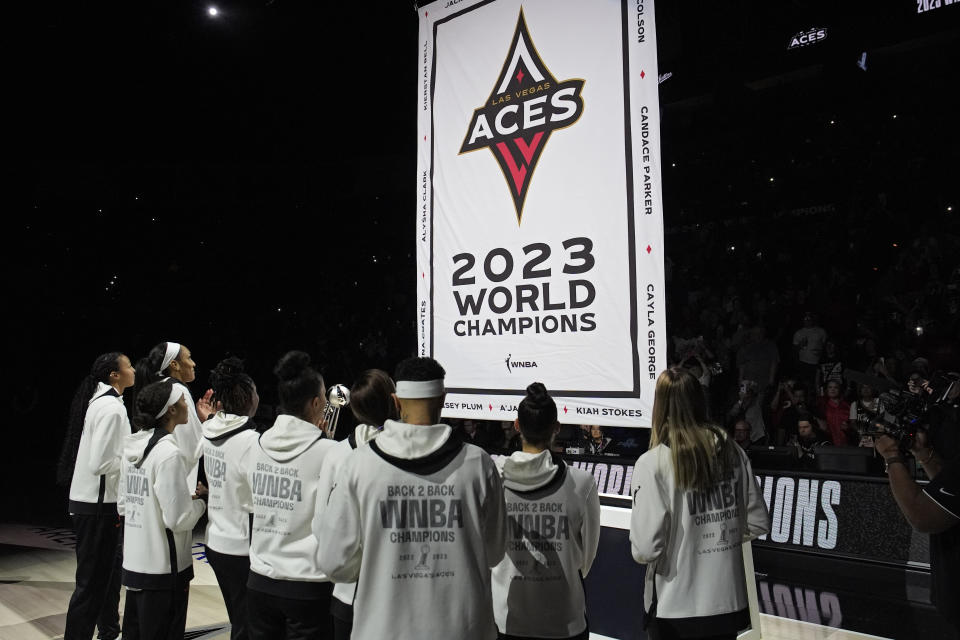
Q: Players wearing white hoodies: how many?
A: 9